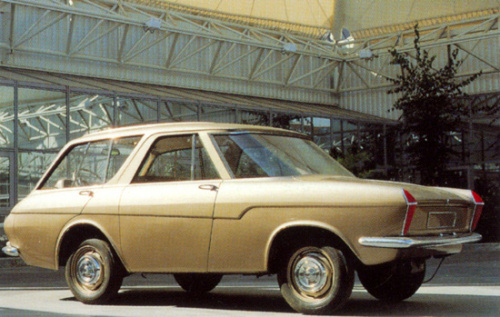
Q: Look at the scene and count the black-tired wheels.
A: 4